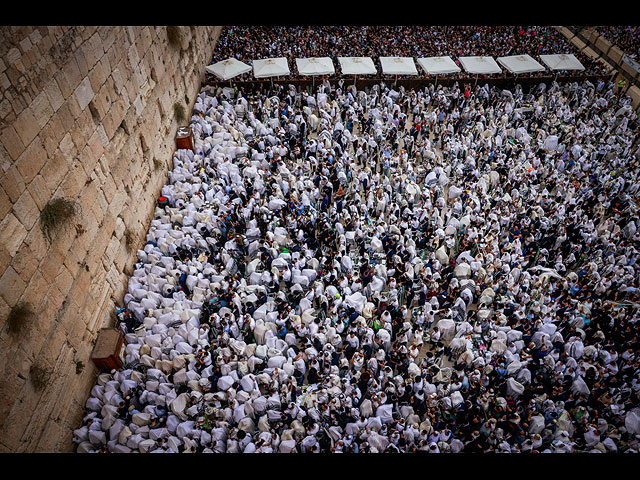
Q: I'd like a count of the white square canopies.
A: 9